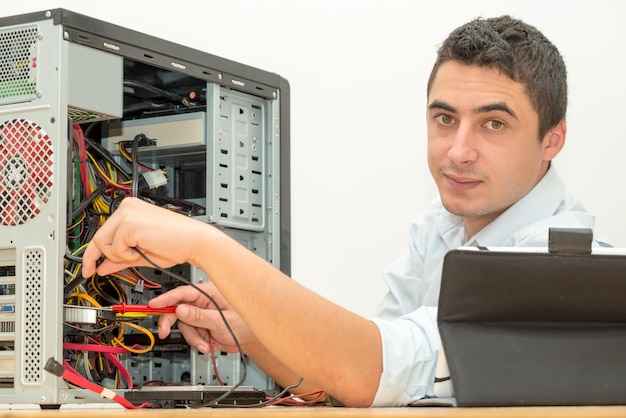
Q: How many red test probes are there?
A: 1